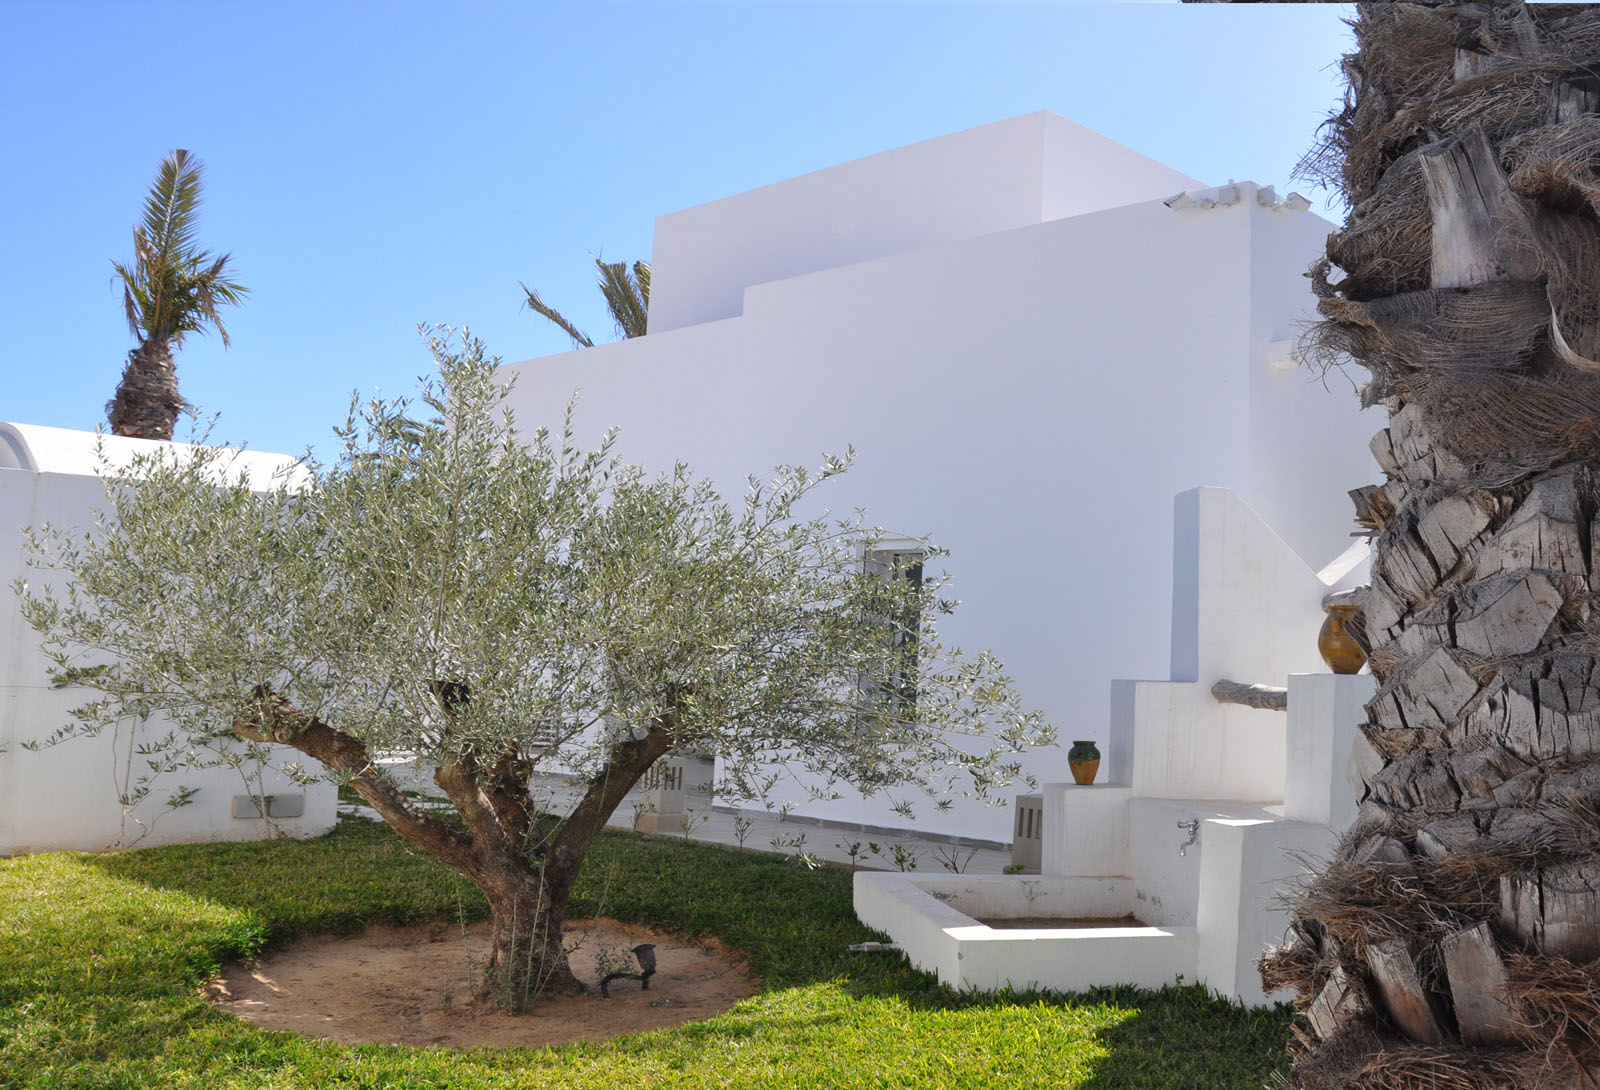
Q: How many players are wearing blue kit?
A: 0